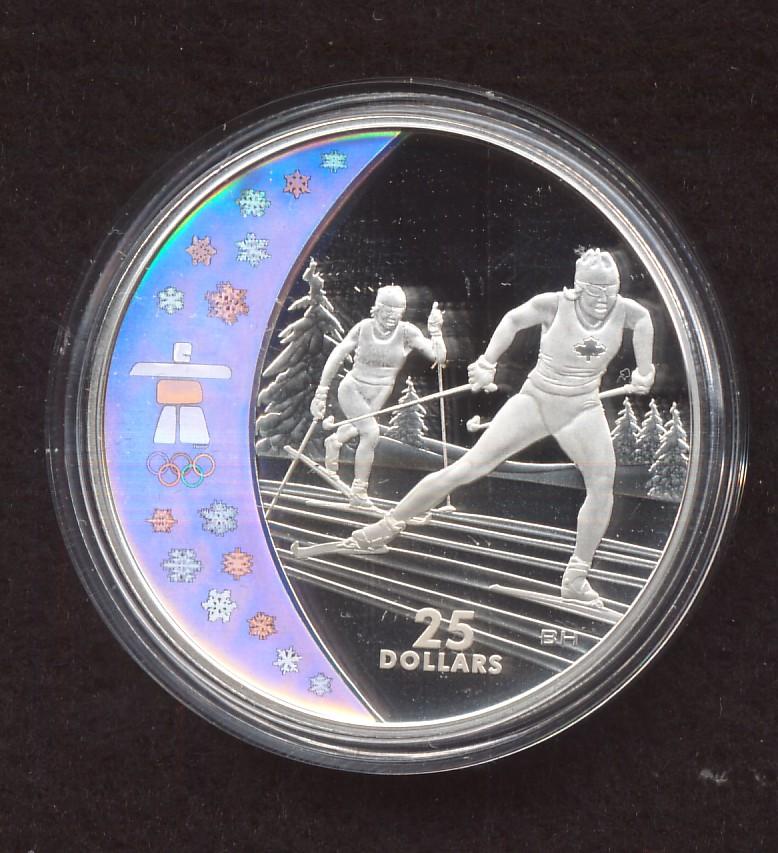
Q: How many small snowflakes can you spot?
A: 15